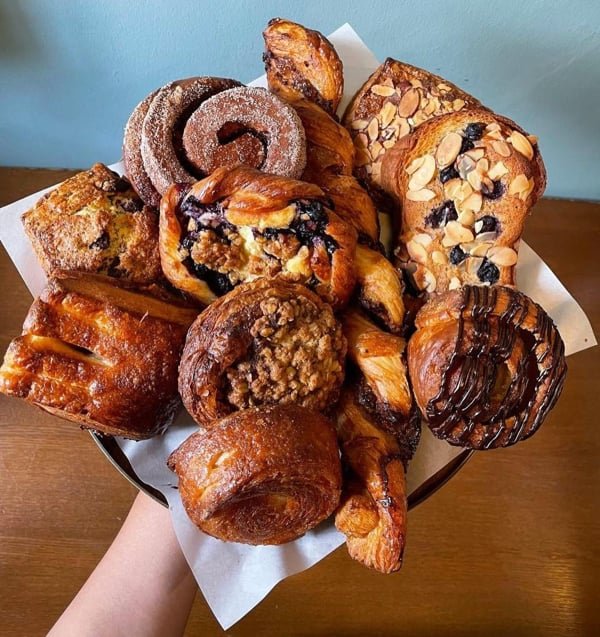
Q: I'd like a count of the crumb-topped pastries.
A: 2